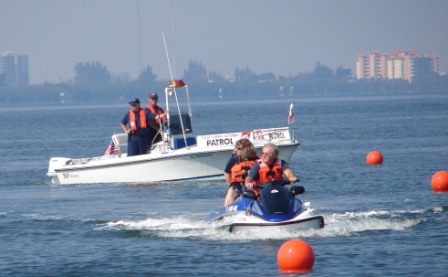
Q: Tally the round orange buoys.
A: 3